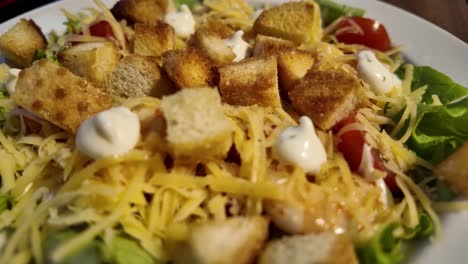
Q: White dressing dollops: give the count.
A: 6